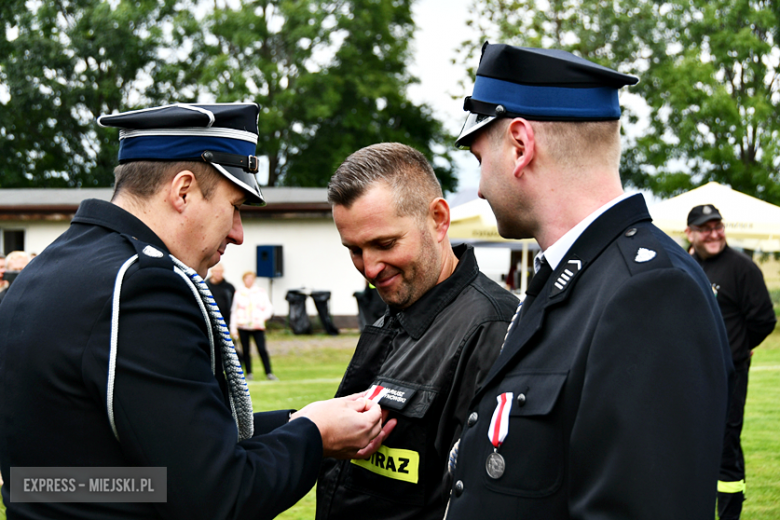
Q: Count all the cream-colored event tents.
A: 2